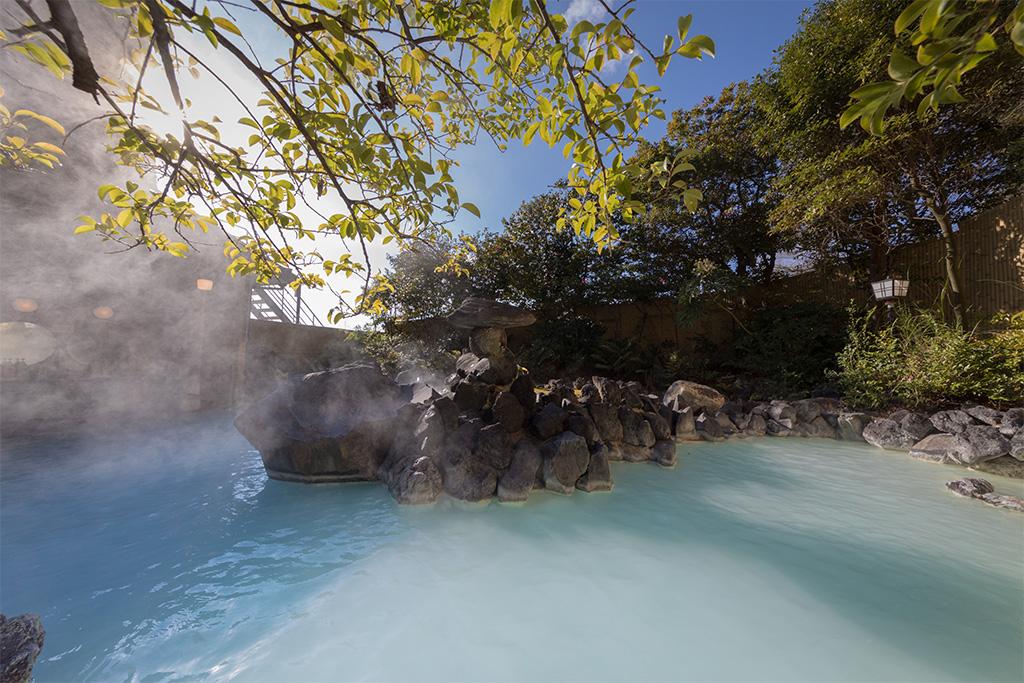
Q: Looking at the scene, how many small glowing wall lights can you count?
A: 3